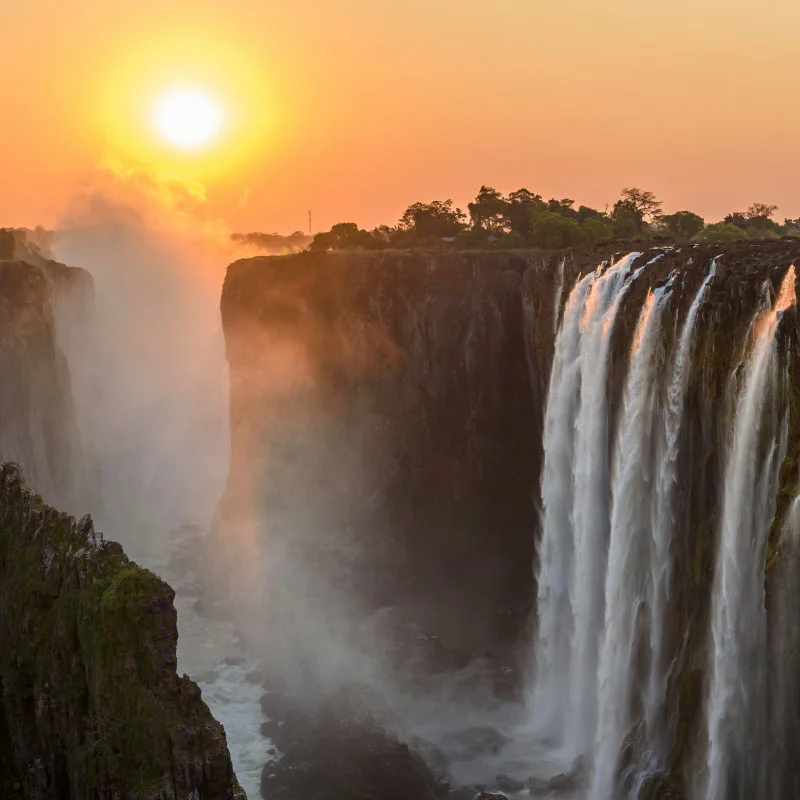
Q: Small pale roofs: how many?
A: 2